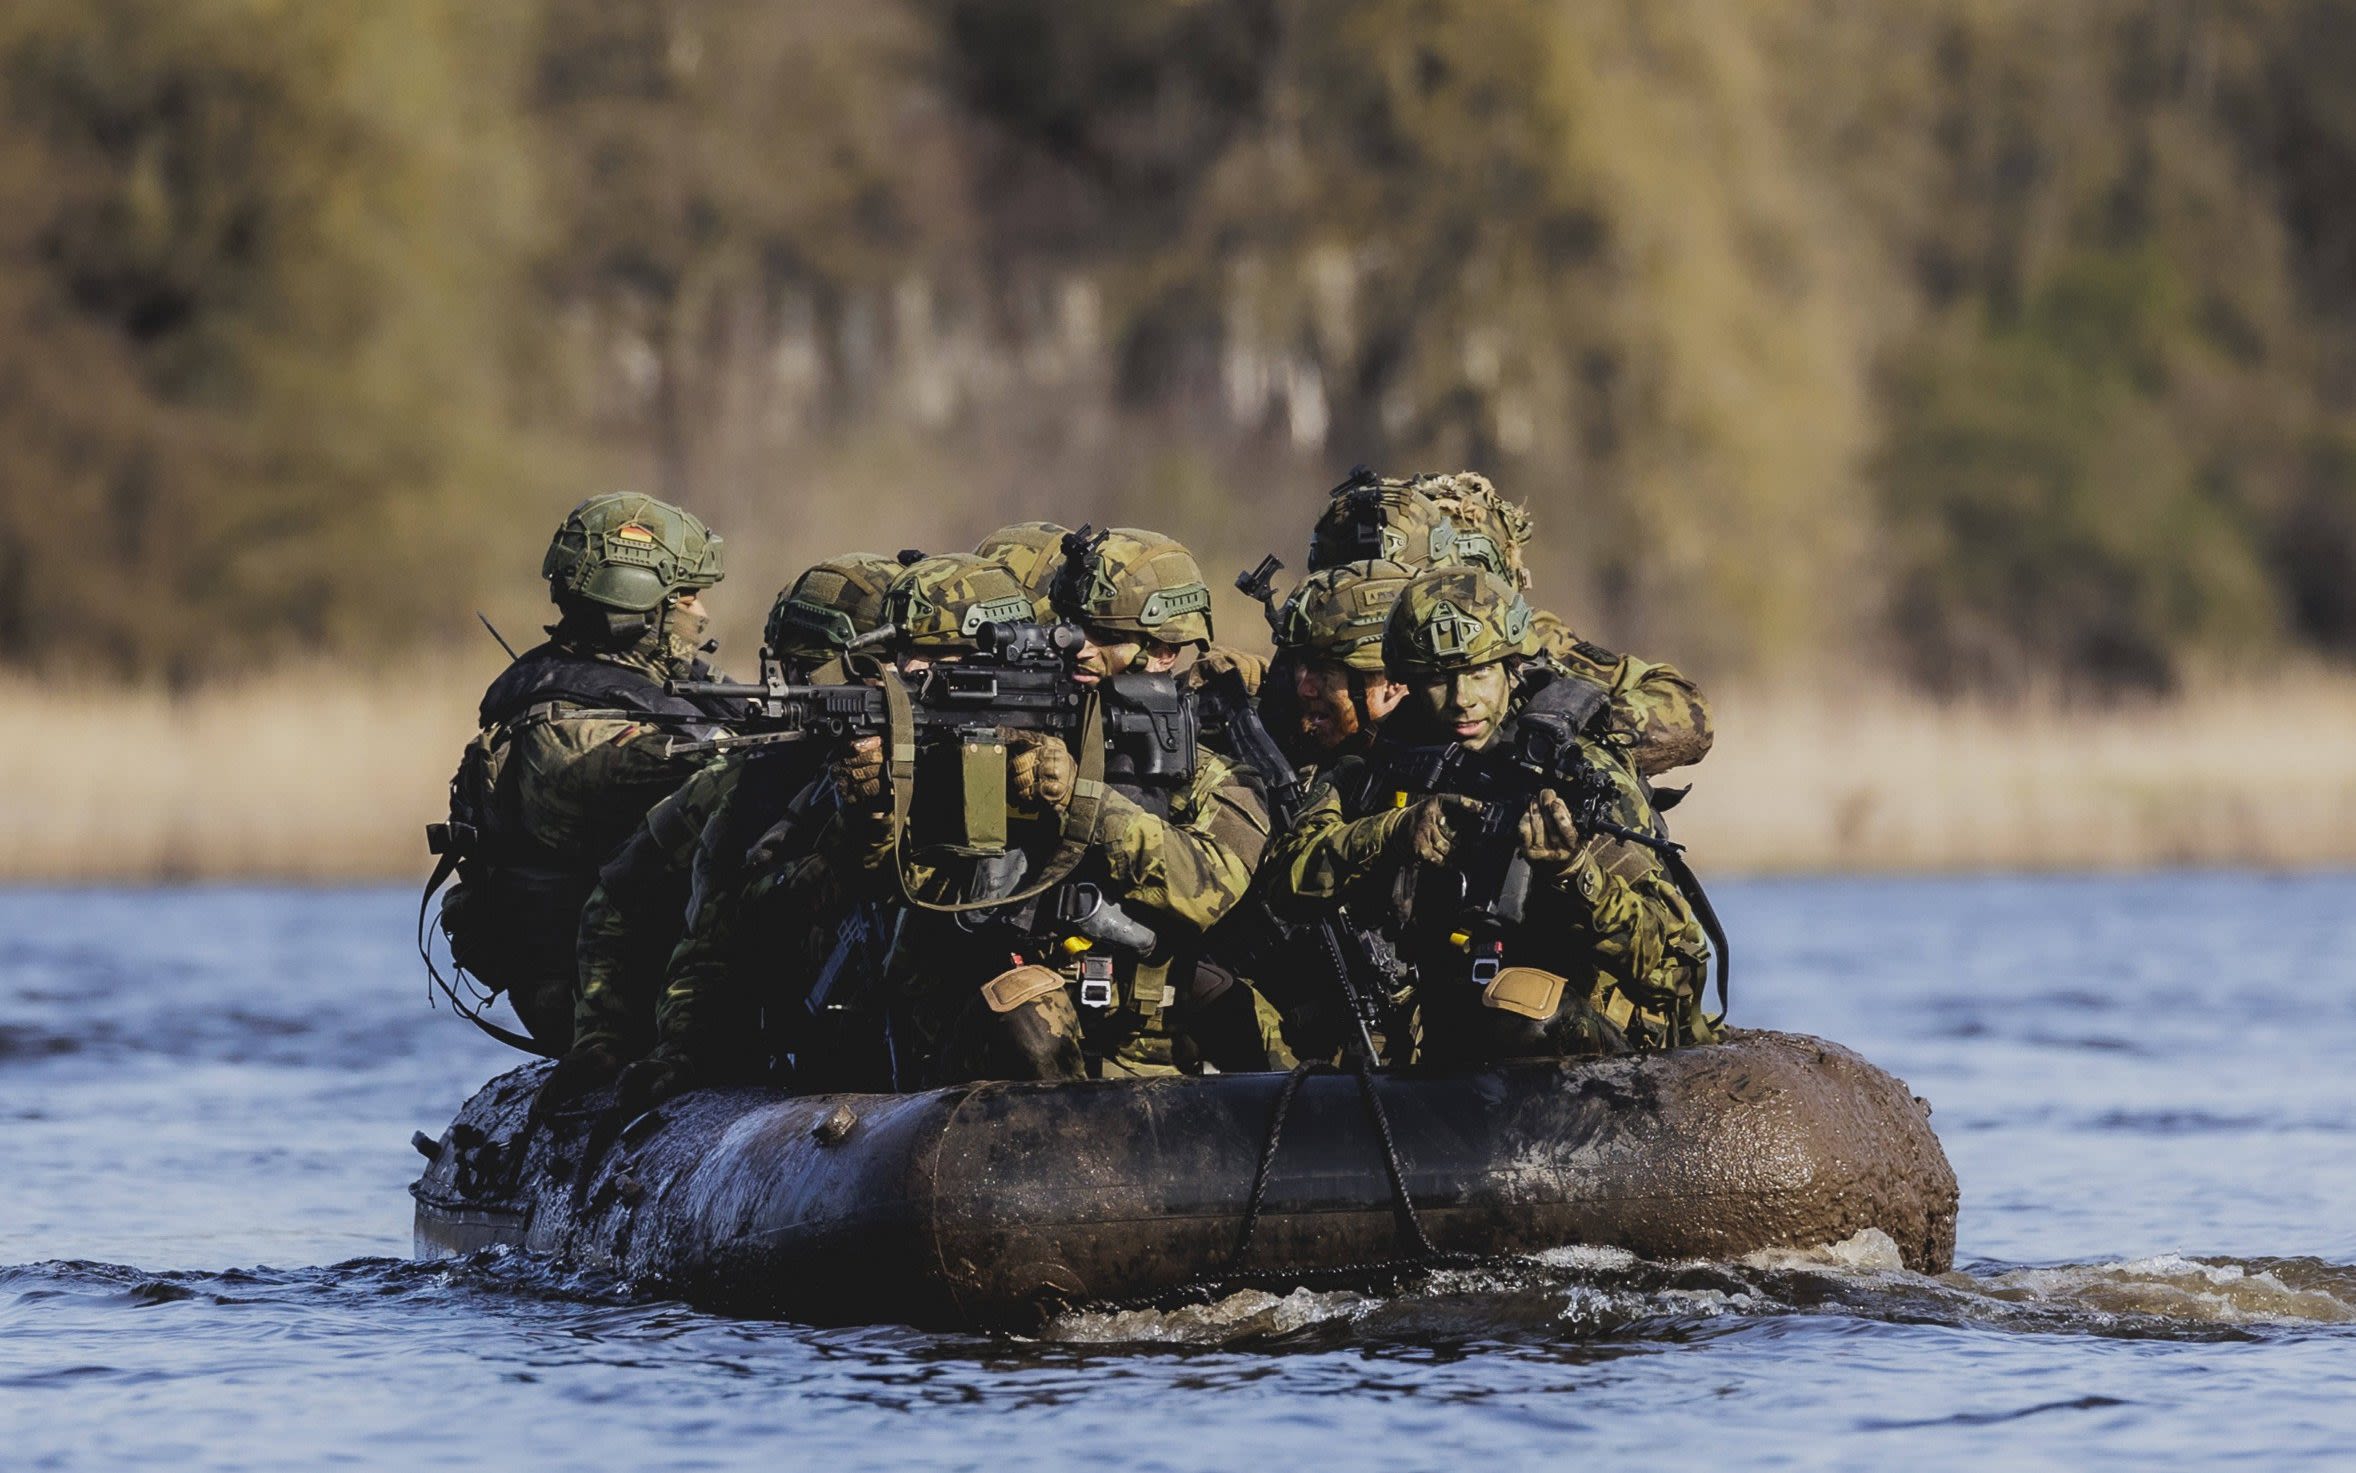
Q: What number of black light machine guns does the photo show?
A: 1